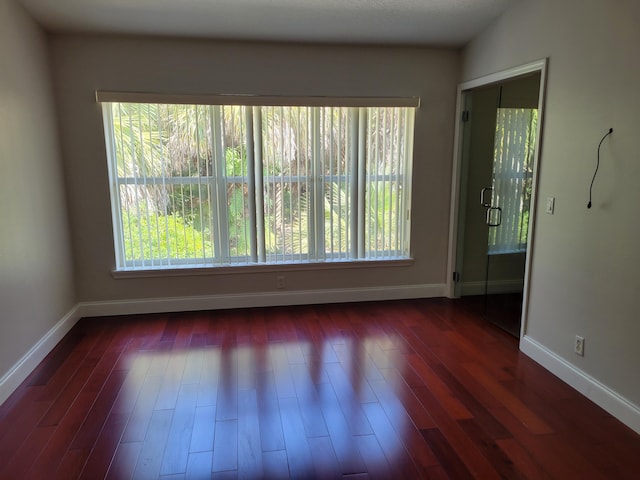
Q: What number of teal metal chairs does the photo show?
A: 0